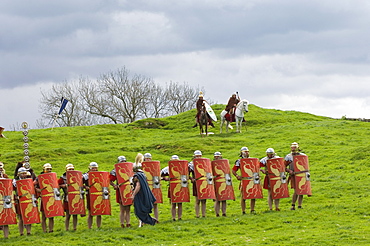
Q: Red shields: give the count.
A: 13